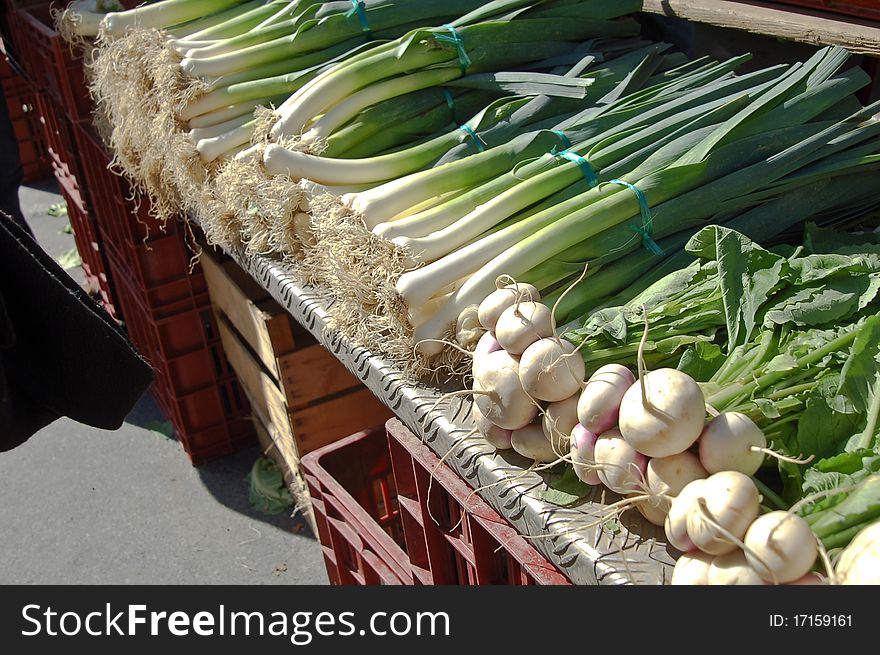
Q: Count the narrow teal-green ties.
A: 7